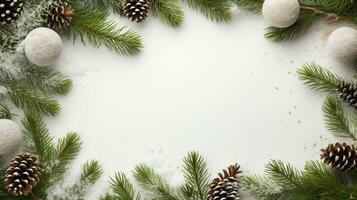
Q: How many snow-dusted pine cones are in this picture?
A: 7